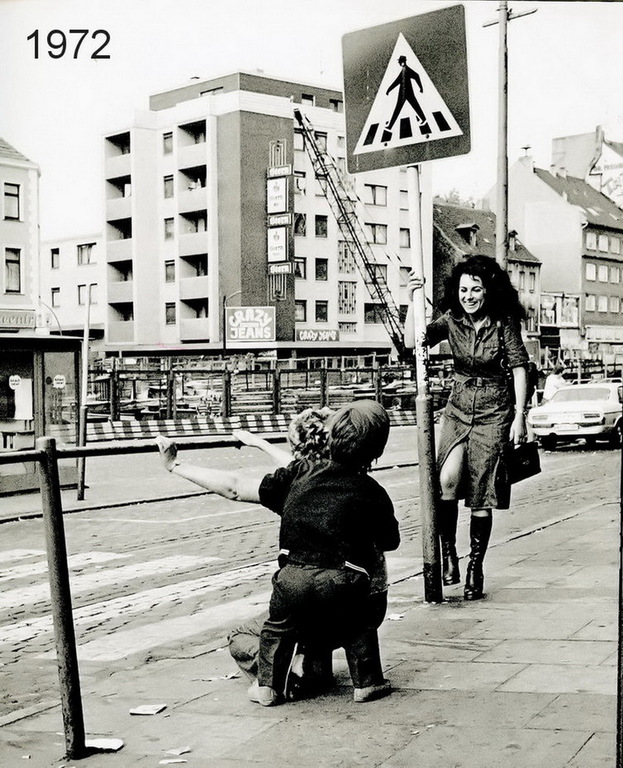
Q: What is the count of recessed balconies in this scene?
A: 10